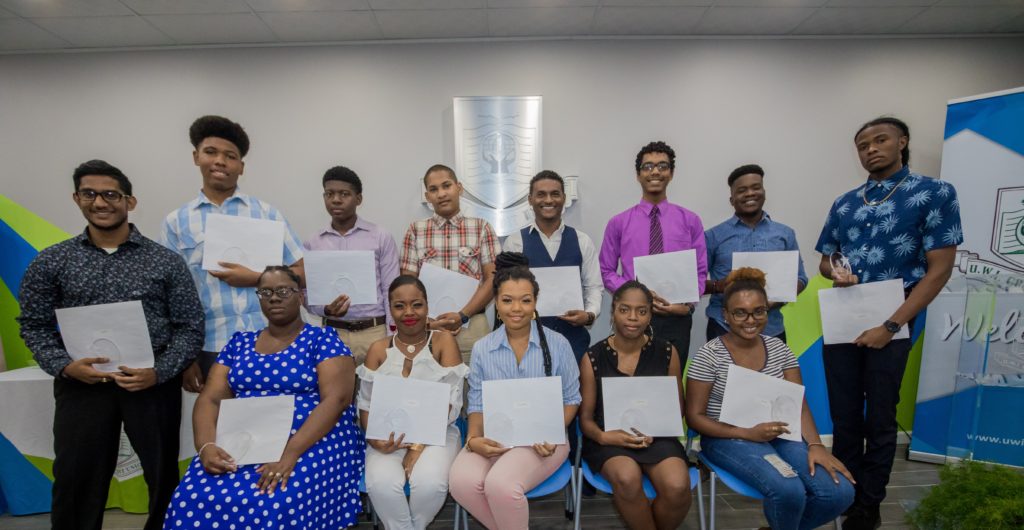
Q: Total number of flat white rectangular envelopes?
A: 13